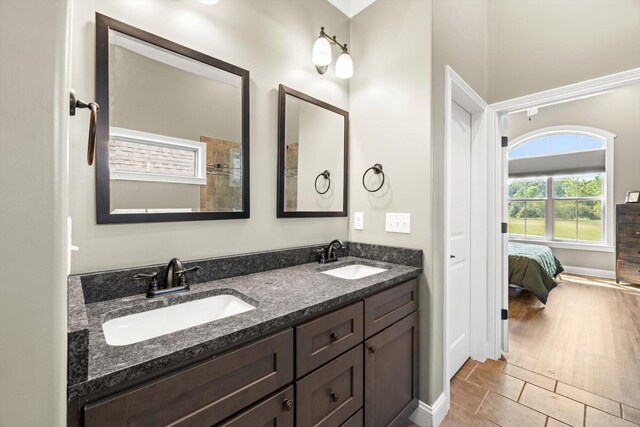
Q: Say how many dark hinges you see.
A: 3